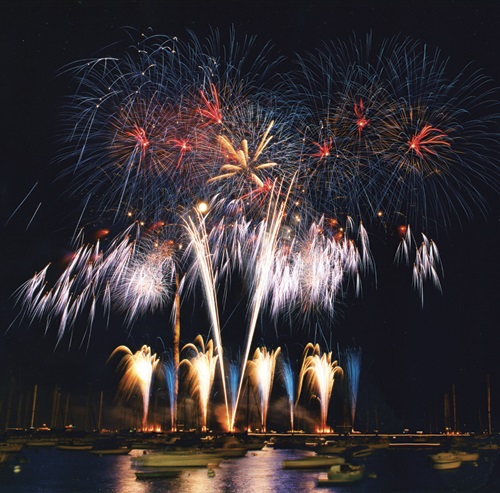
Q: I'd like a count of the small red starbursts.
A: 7